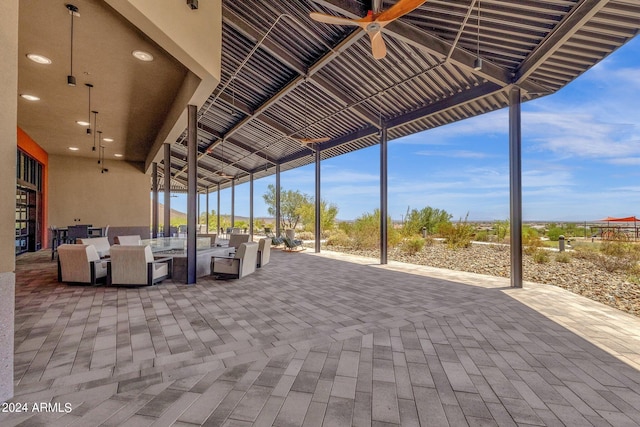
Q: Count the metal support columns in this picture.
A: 12